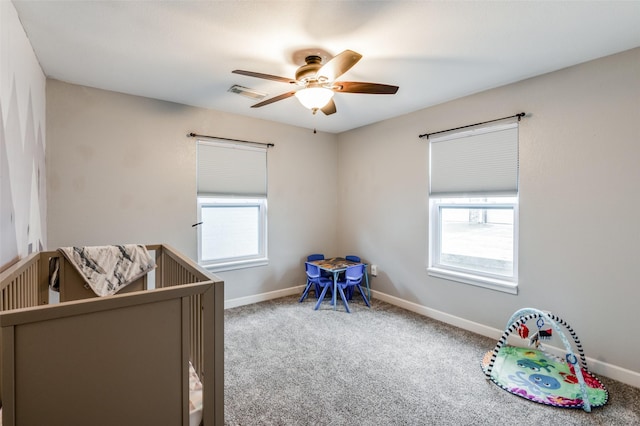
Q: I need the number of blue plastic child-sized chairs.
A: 4